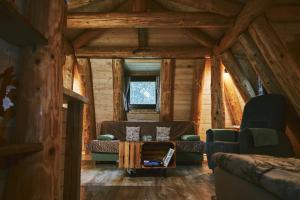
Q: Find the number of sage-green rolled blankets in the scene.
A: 2